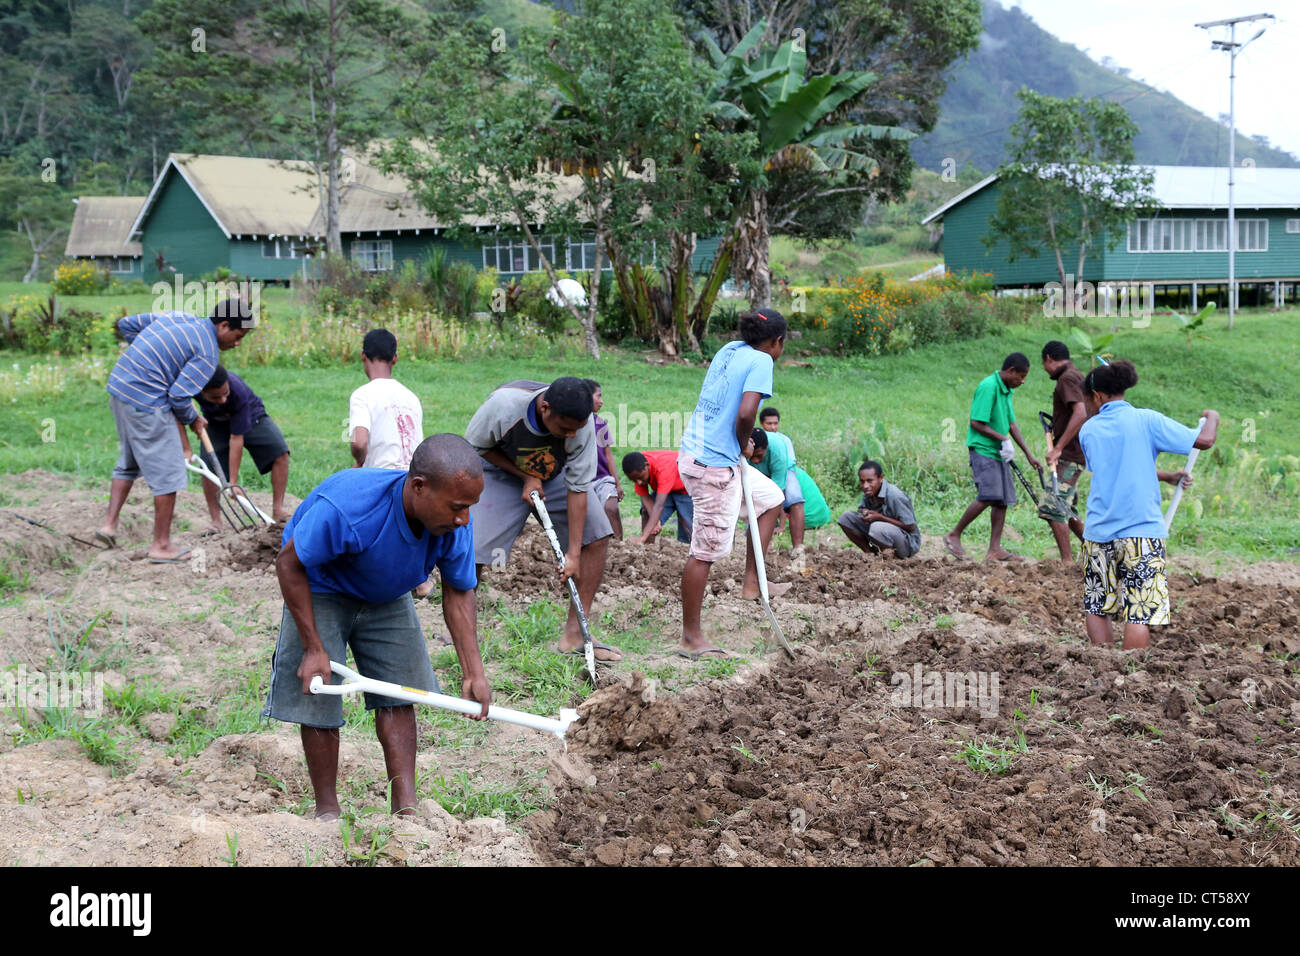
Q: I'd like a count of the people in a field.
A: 14